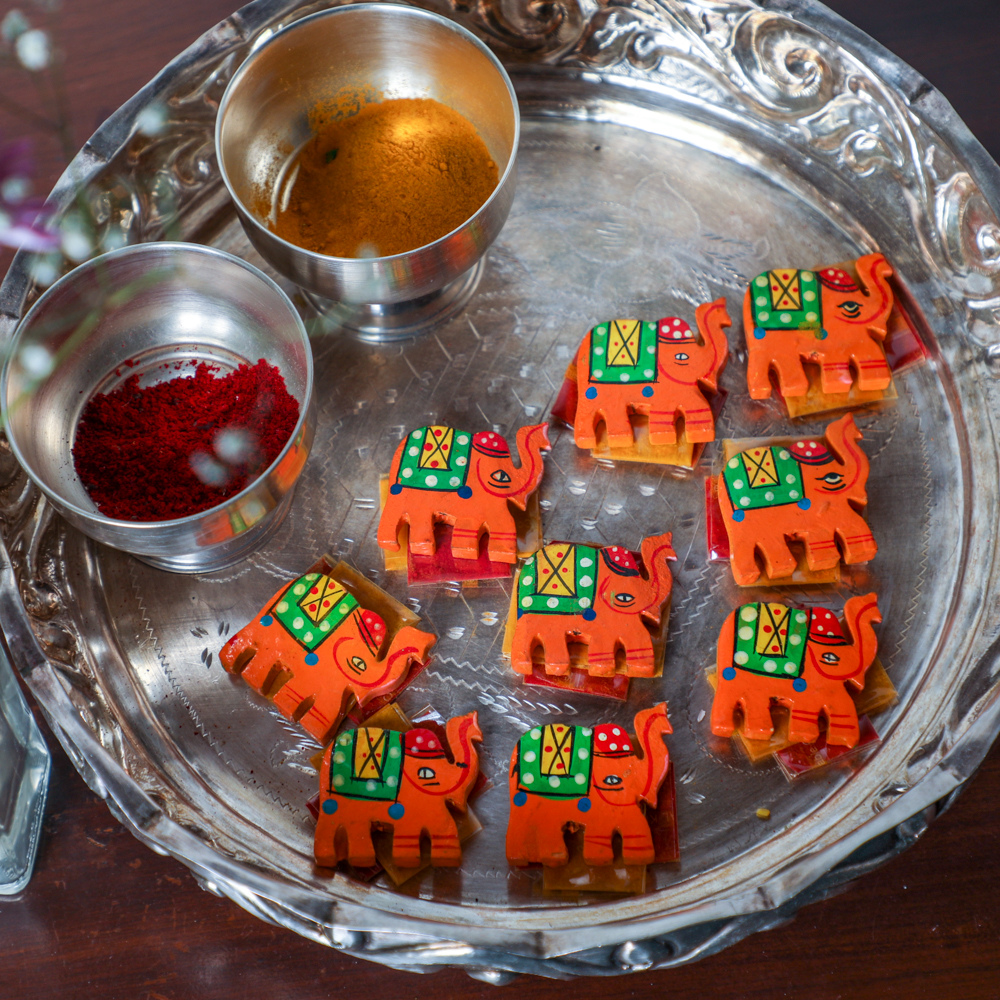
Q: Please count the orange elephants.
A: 9